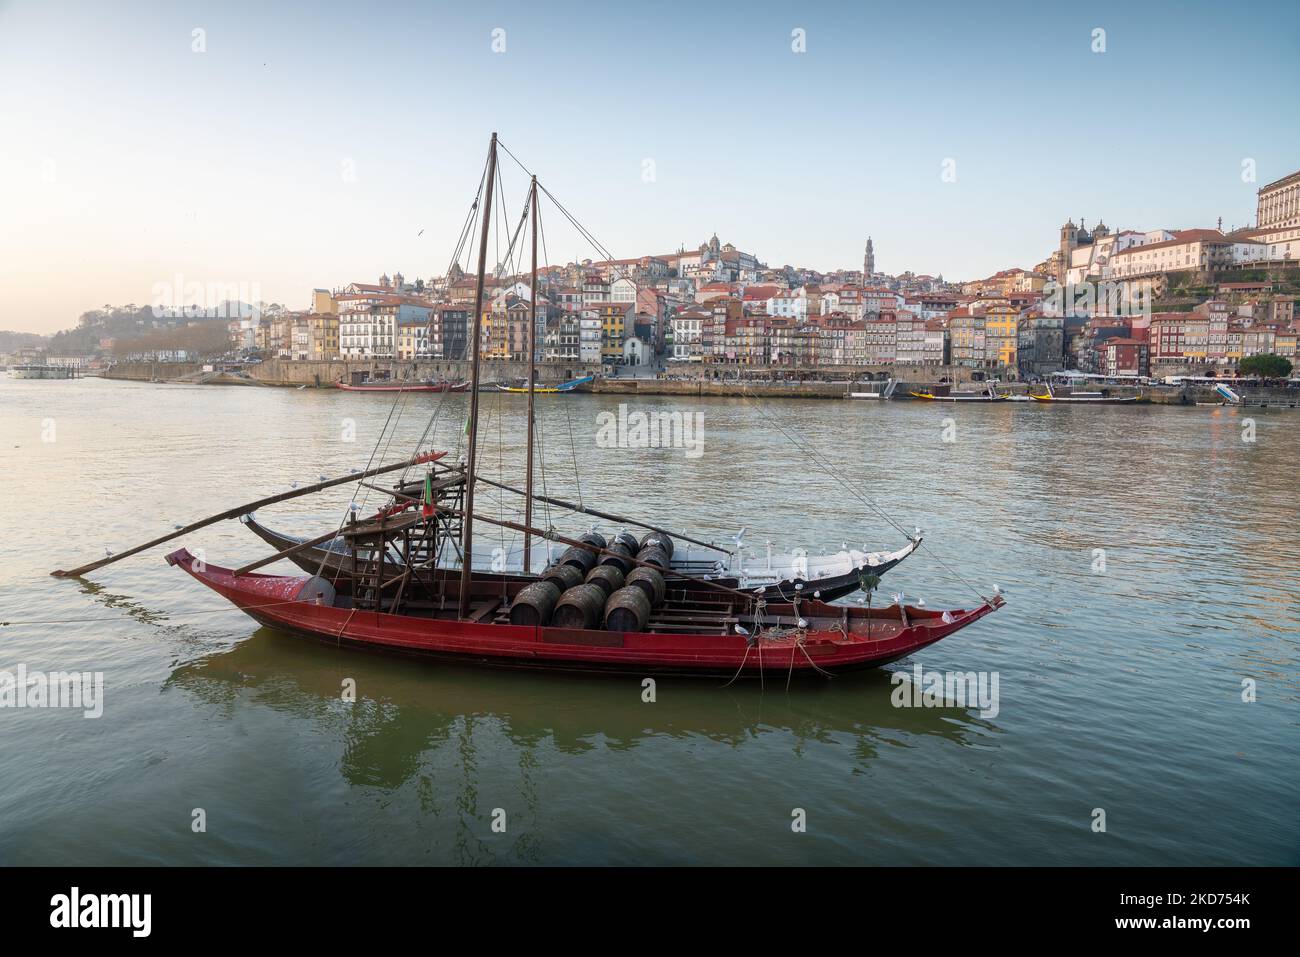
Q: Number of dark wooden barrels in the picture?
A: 12